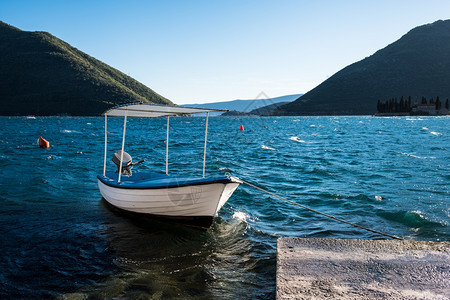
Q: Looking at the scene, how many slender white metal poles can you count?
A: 4